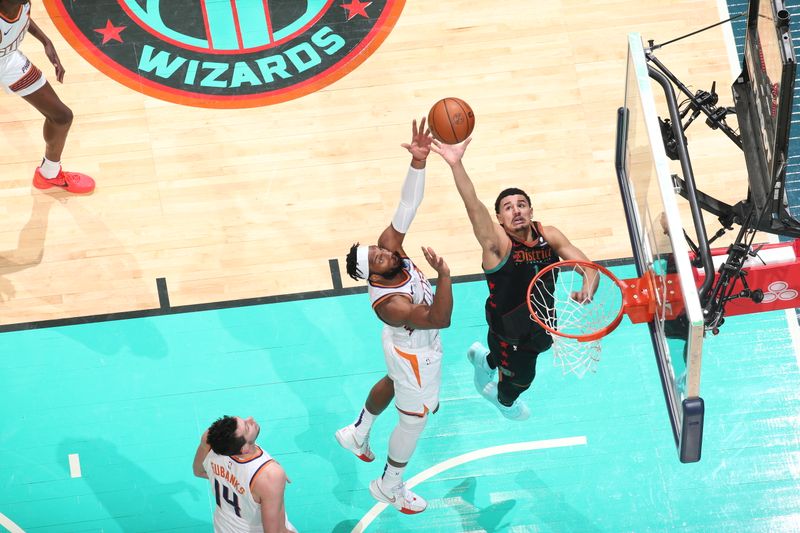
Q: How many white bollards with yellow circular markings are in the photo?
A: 0